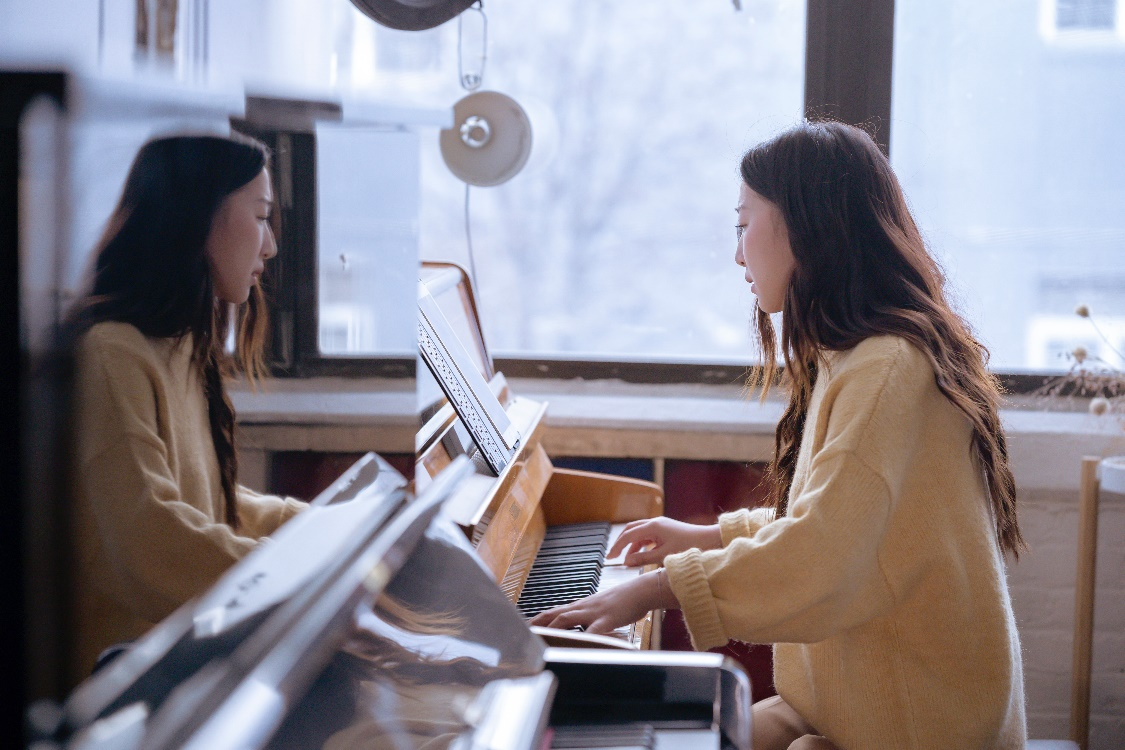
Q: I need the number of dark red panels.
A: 2